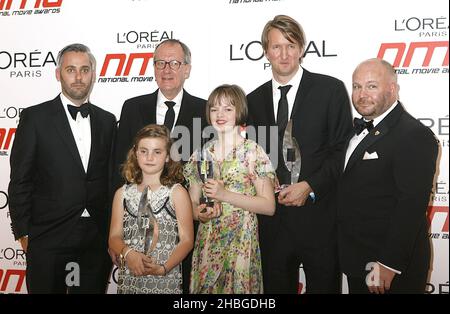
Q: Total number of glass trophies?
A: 3